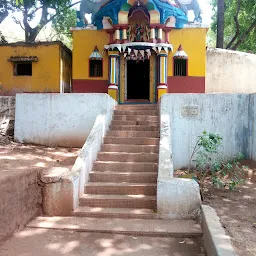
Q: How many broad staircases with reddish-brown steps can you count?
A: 1